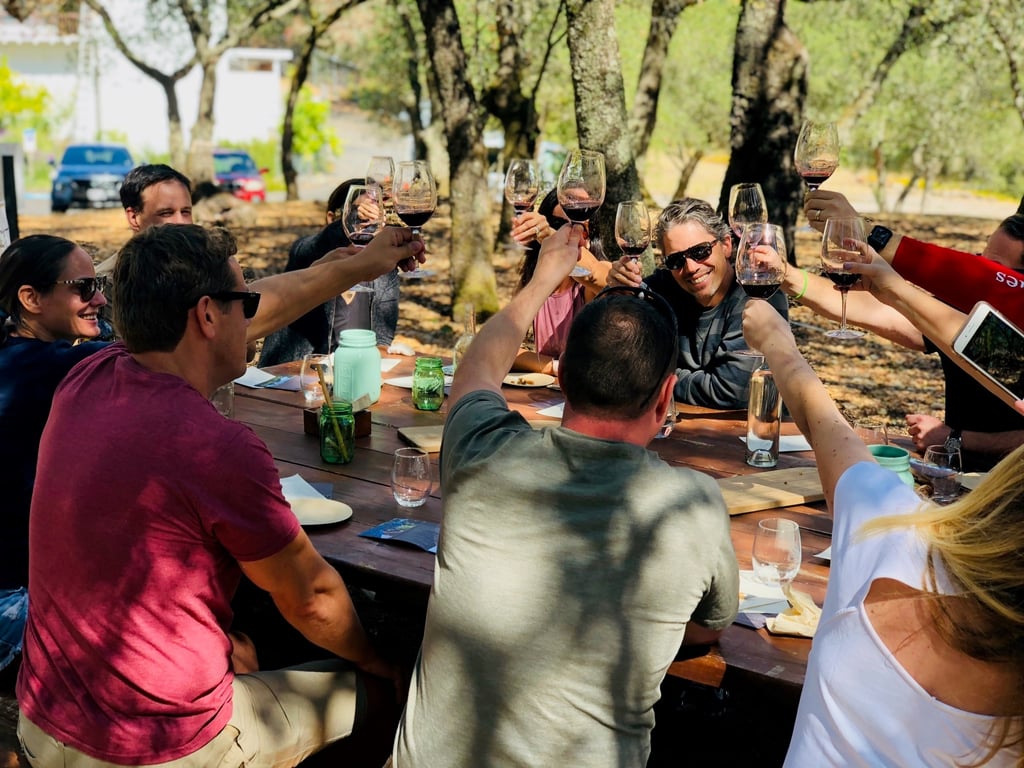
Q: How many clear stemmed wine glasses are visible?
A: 10